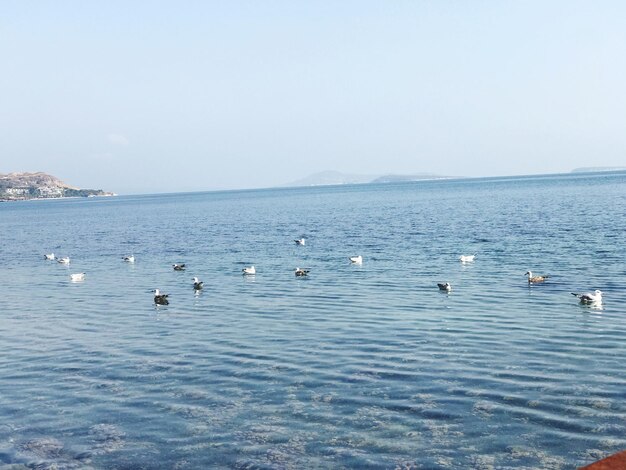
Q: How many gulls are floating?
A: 15